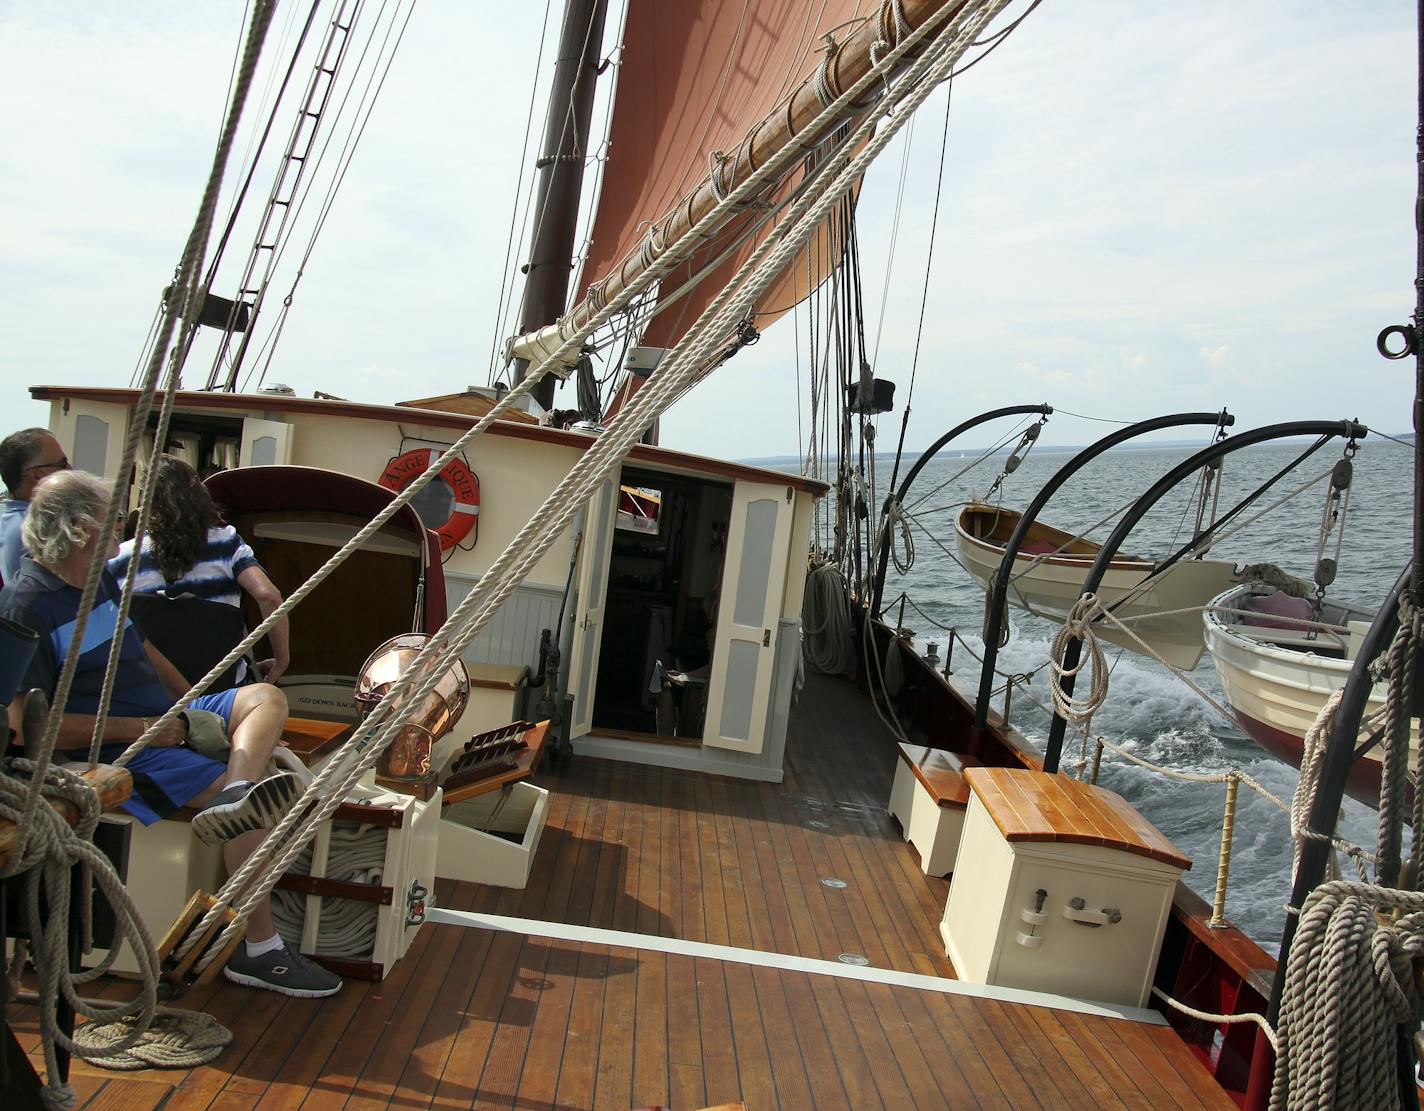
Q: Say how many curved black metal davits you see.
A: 4